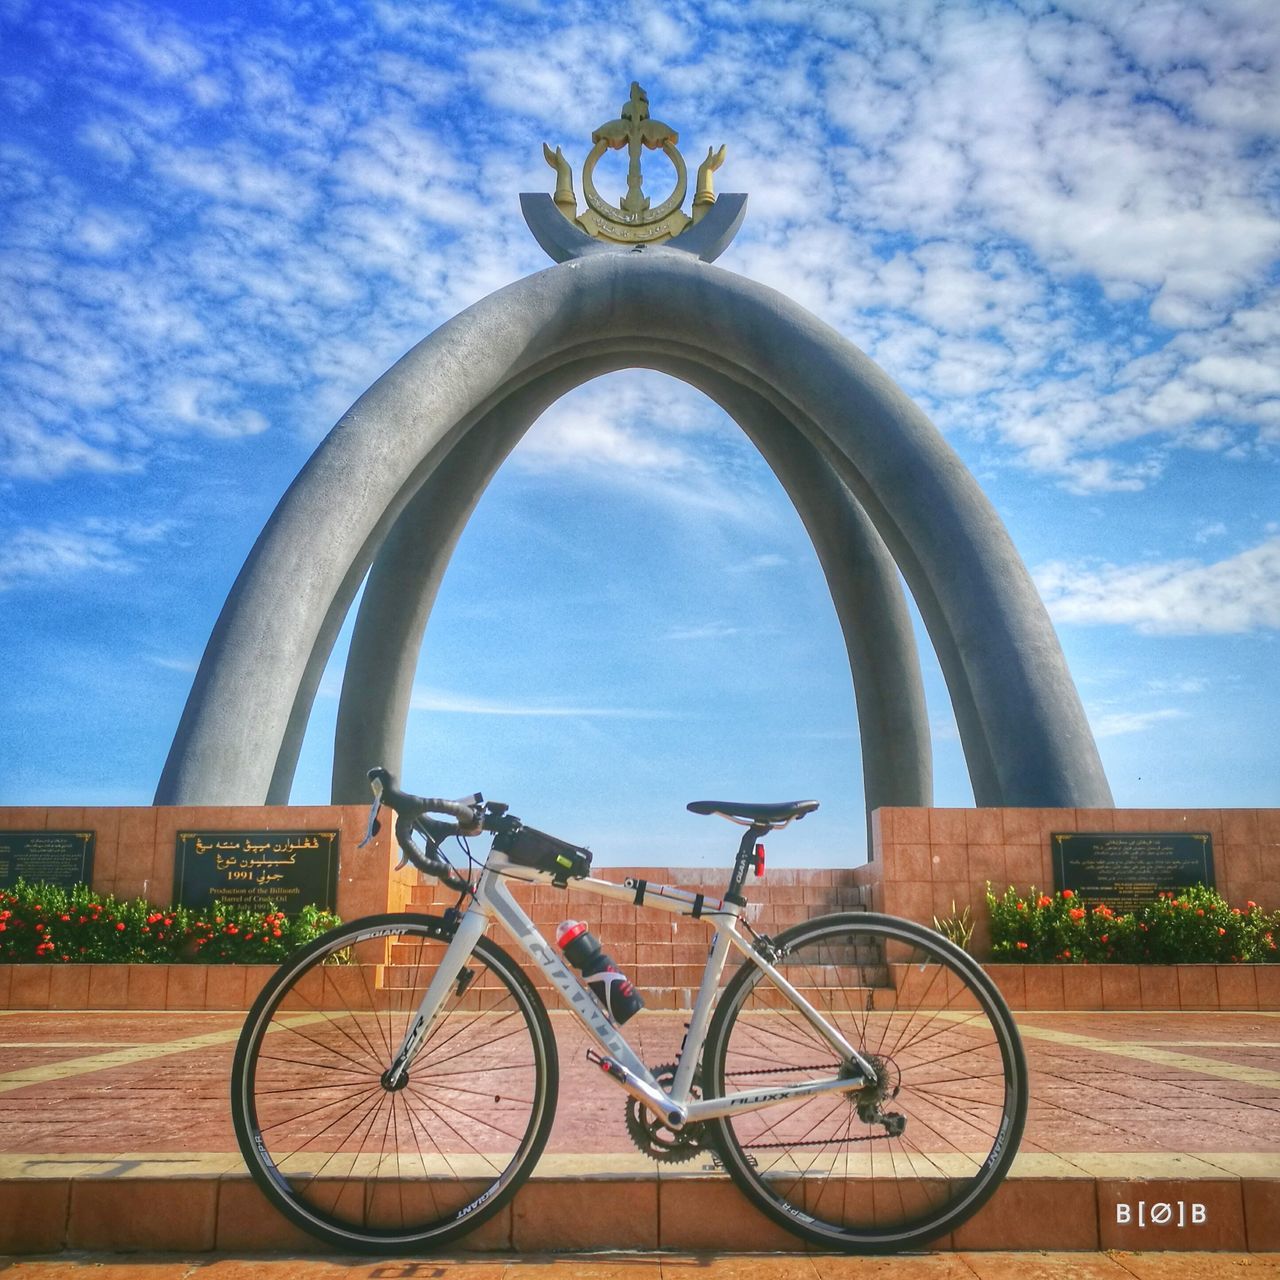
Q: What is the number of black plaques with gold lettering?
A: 3